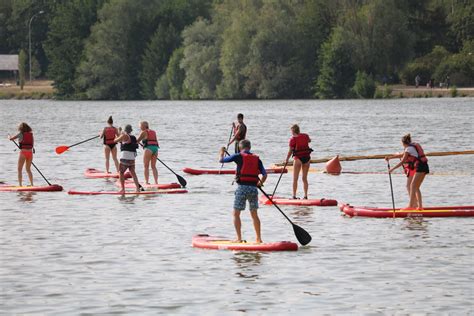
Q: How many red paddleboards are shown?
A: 8